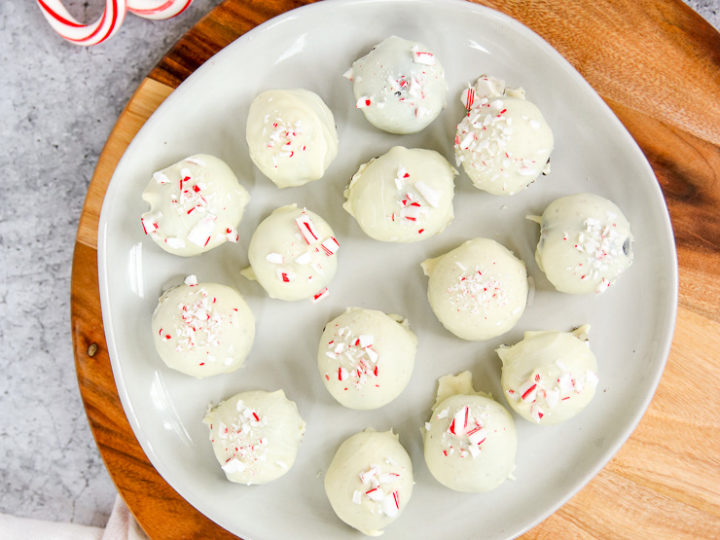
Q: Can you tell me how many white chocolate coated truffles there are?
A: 14